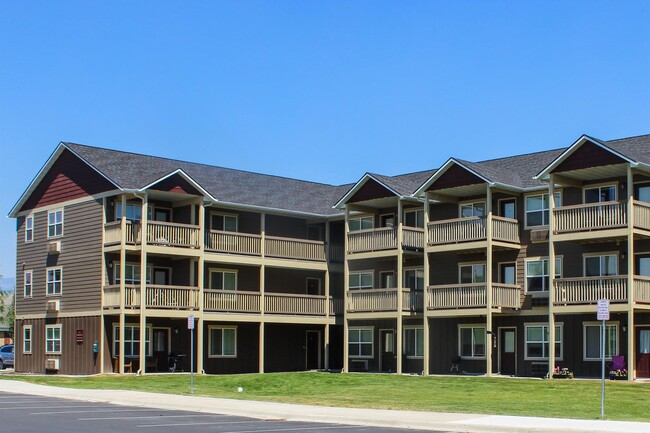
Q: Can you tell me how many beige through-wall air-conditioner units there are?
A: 7